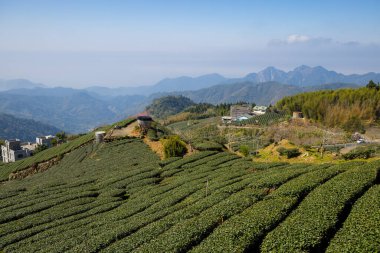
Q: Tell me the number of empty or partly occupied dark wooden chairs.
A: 0